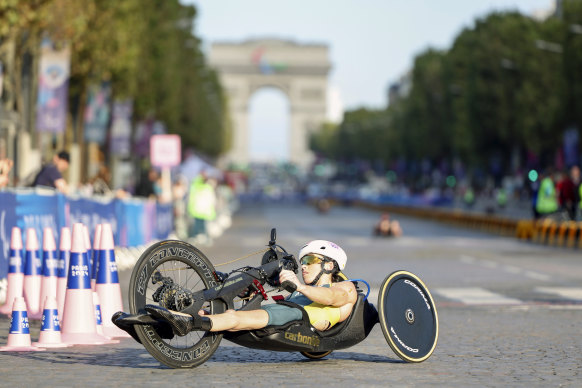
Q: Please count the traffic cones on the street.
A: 11